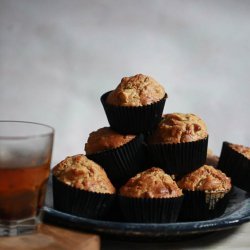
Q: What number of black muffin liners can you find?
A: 7